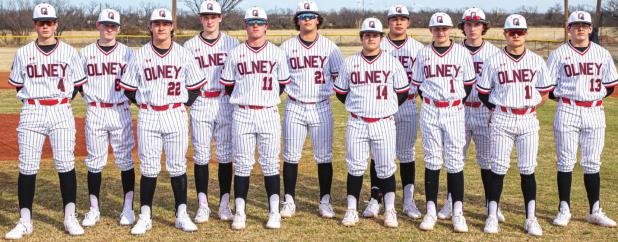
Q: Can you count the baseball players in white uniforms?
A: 12